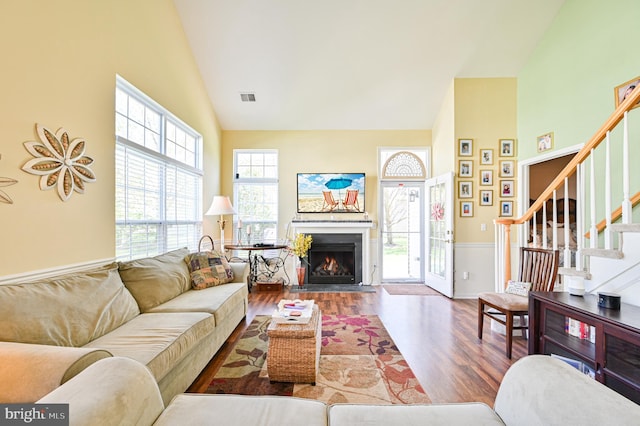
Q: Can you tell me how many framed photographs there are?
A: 13